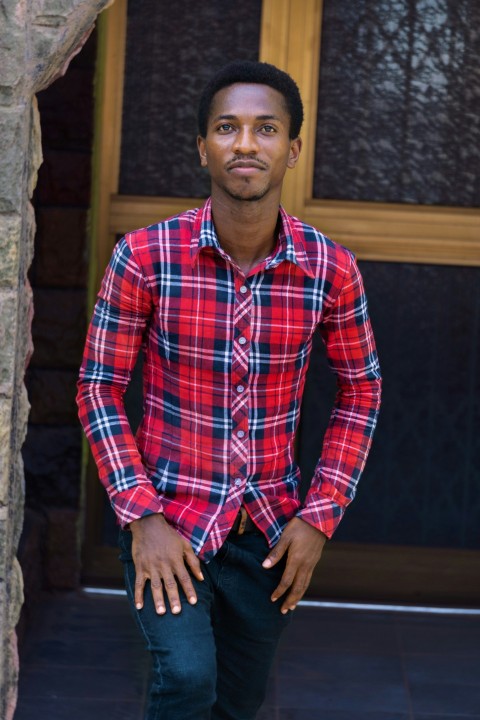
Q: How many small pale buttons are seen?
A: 5